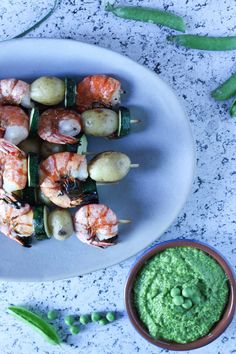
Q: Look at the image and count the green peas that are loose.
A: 7